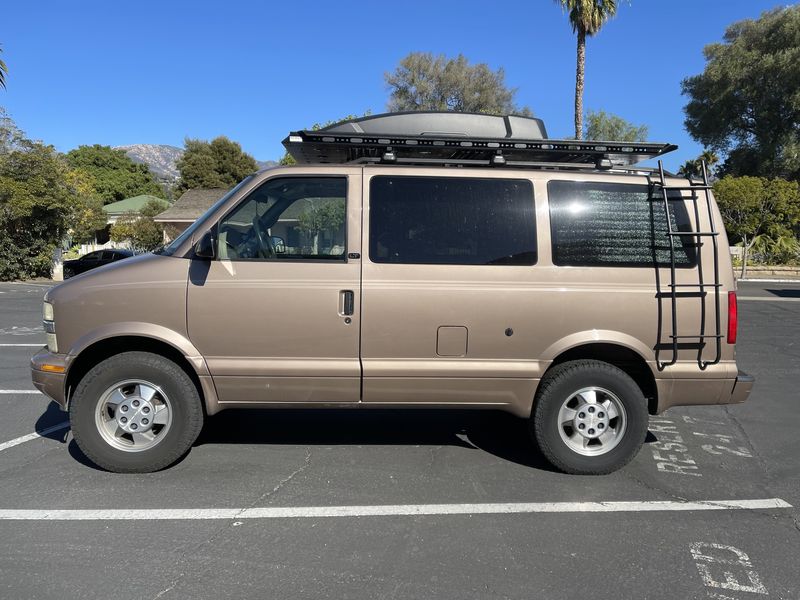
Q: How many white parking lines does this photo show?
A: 4